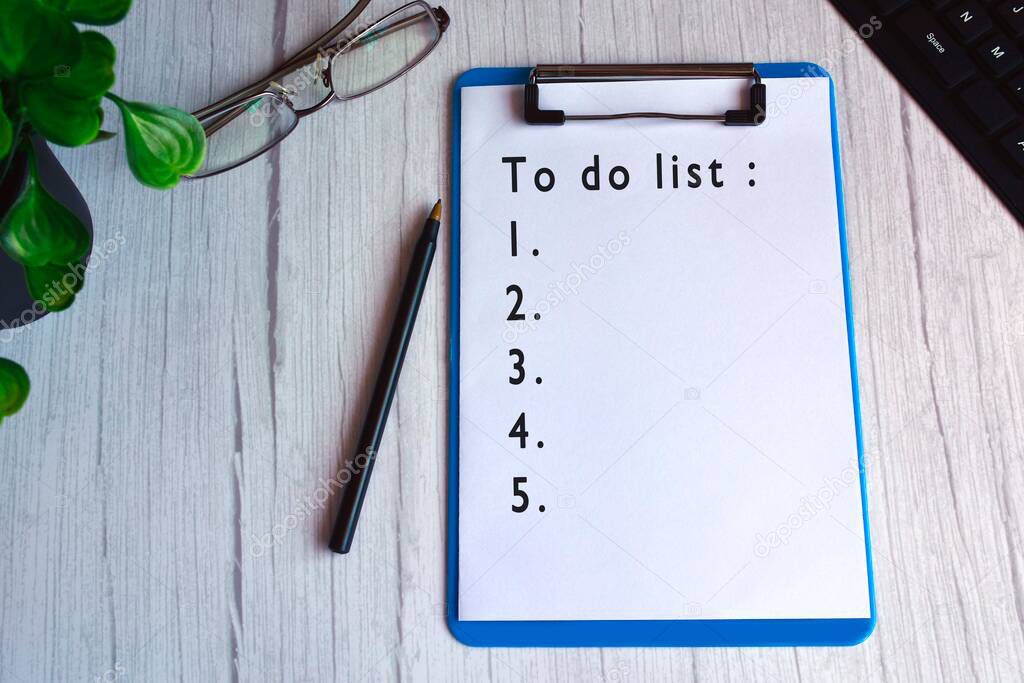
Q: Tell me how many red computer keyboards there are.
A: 0